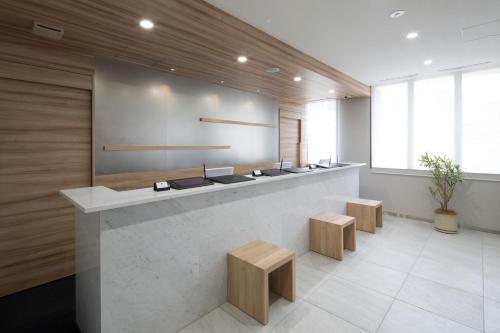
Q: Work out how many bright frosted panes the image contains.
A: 4